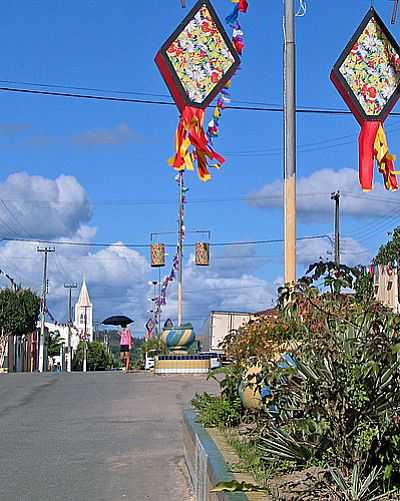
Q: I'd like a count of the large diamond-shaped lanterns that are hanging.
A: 2